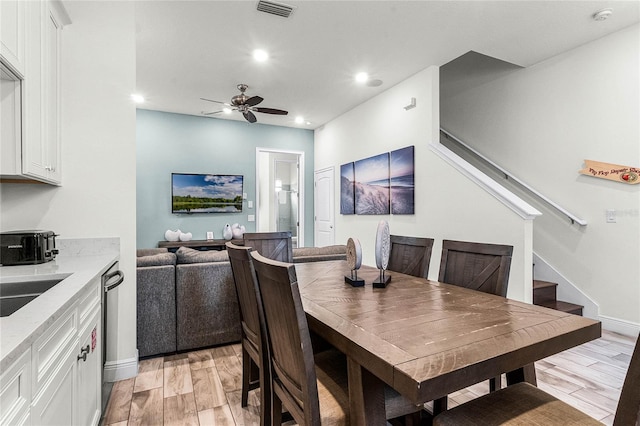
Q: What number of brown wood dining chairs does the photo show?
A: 6